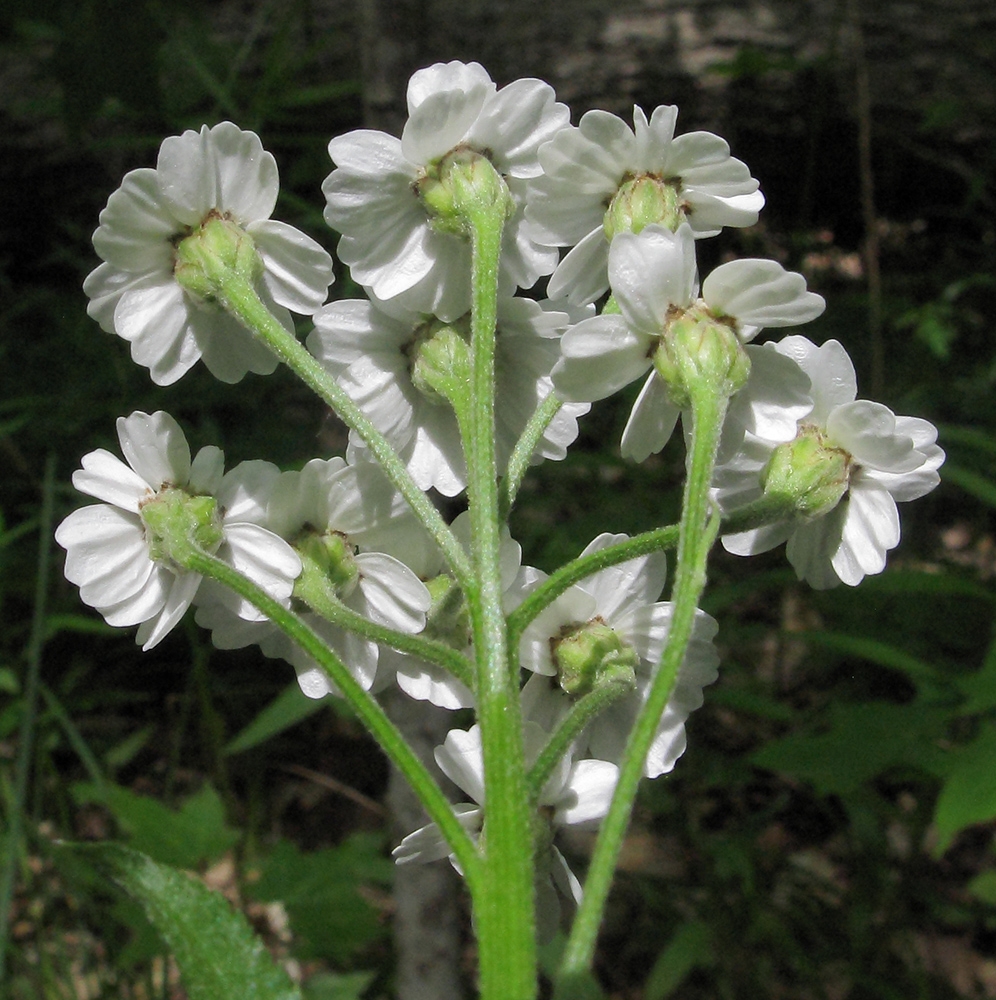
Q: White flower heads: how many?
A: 11